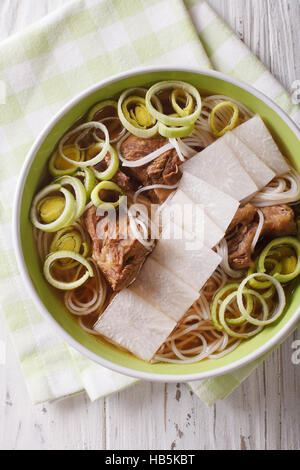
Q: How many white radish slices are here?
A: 8